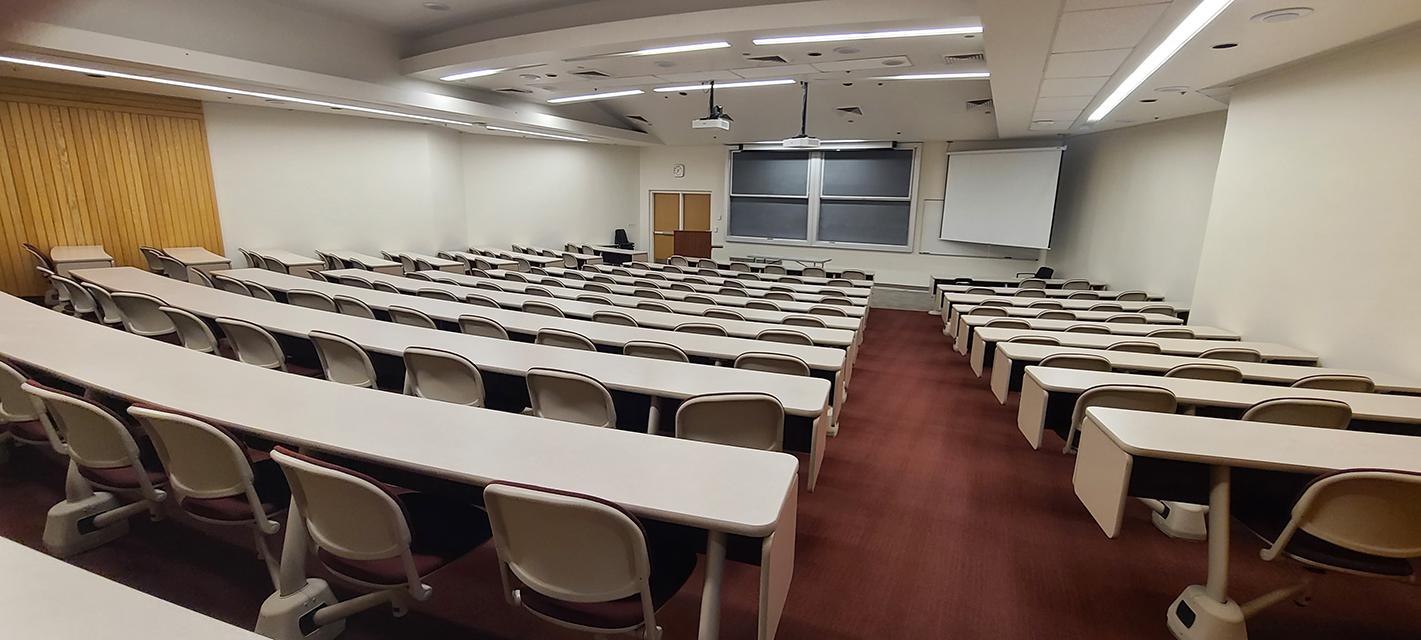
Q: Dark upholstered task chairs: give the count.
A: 2